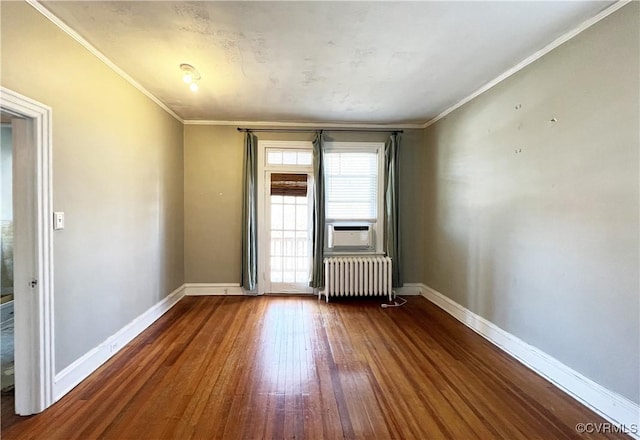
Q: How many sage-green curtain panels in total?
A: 3